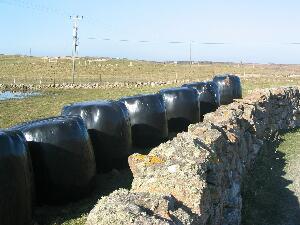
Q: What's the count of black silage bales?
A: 7